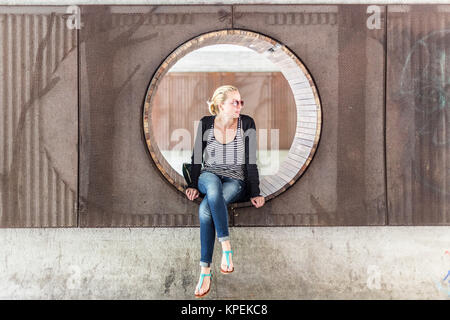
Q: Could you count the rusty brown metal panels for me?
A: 4